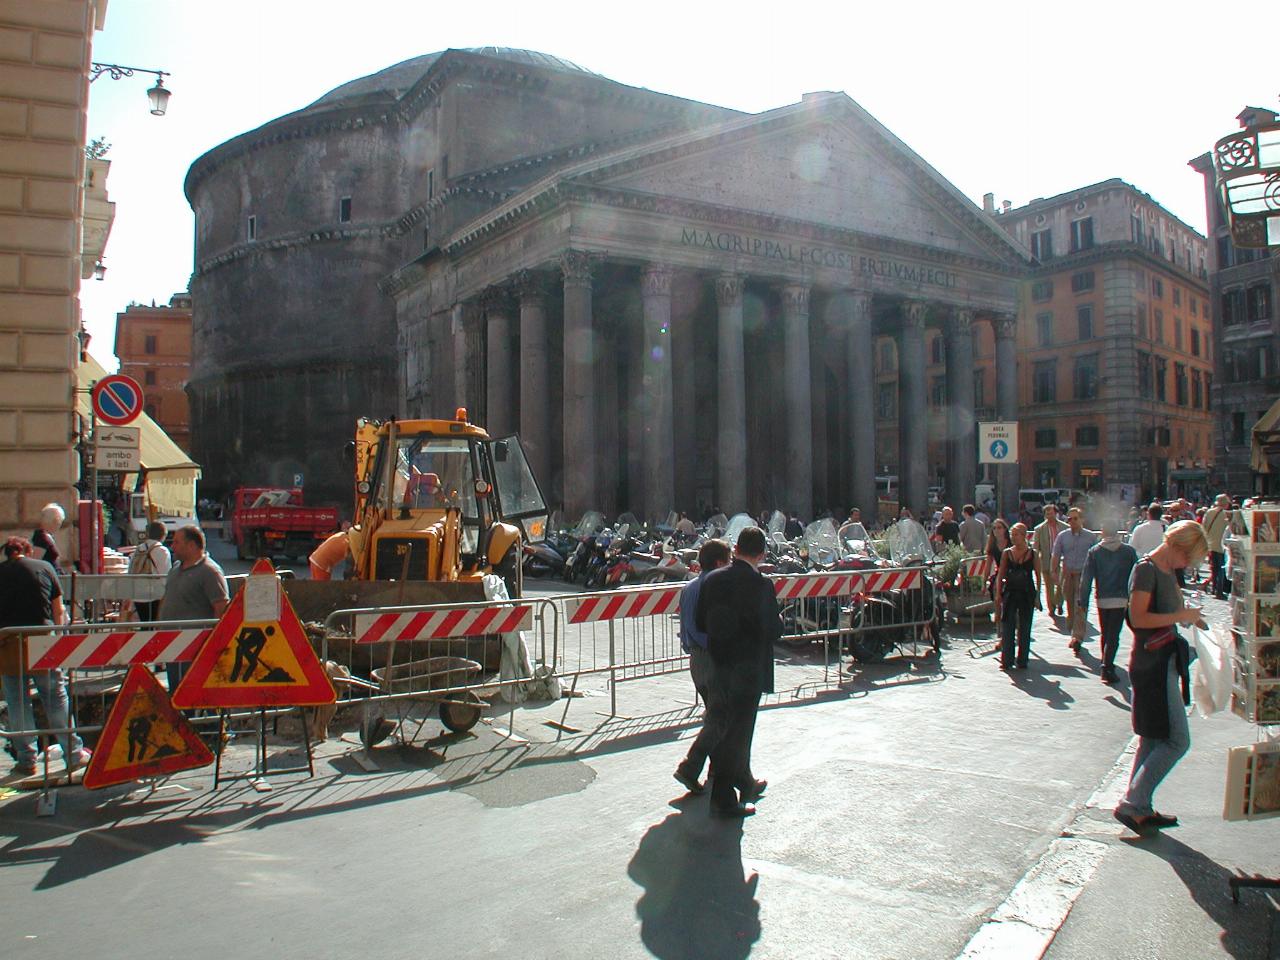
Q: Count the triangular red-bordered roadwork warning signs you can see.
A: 2